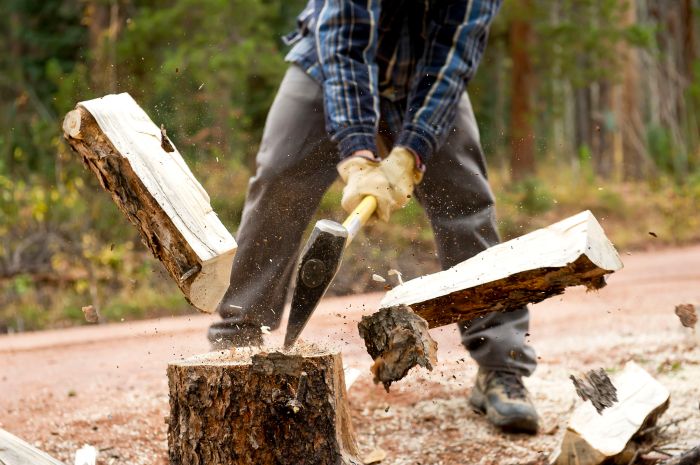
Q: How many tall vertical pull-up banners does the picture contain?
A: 0